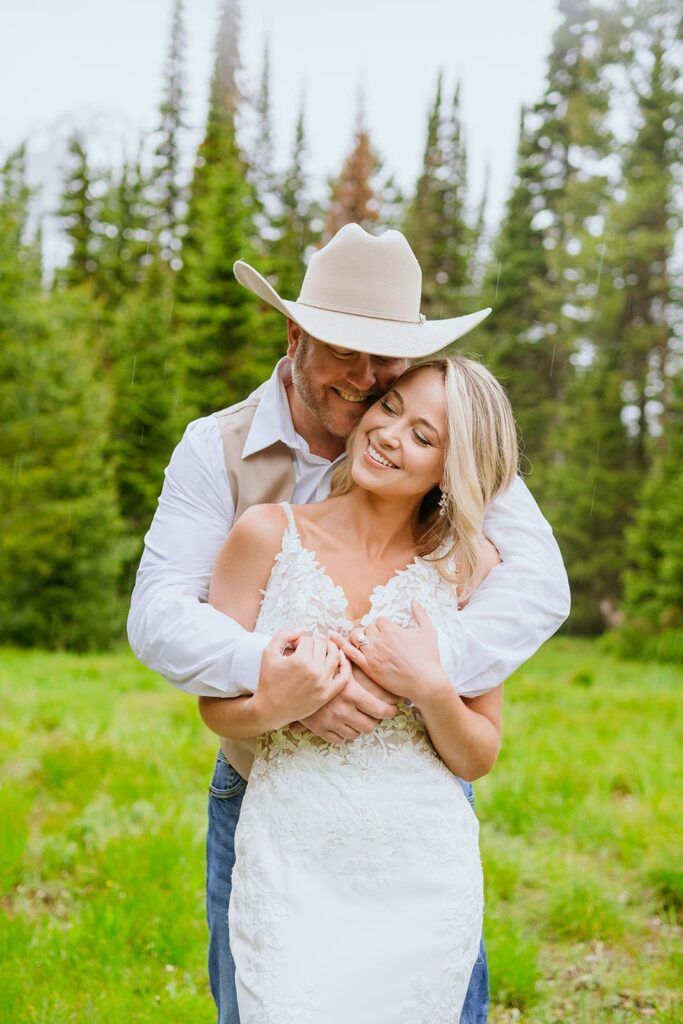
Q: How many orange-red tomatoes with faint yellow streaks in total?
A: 0